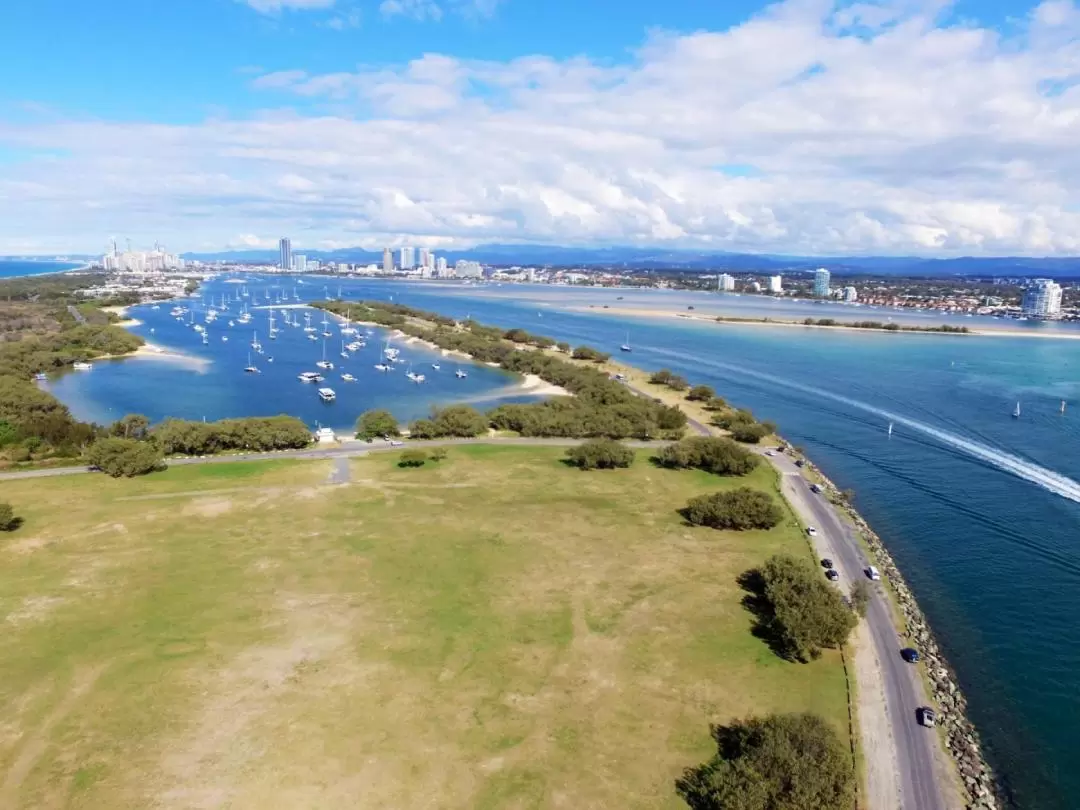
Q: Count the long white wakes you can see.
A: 1